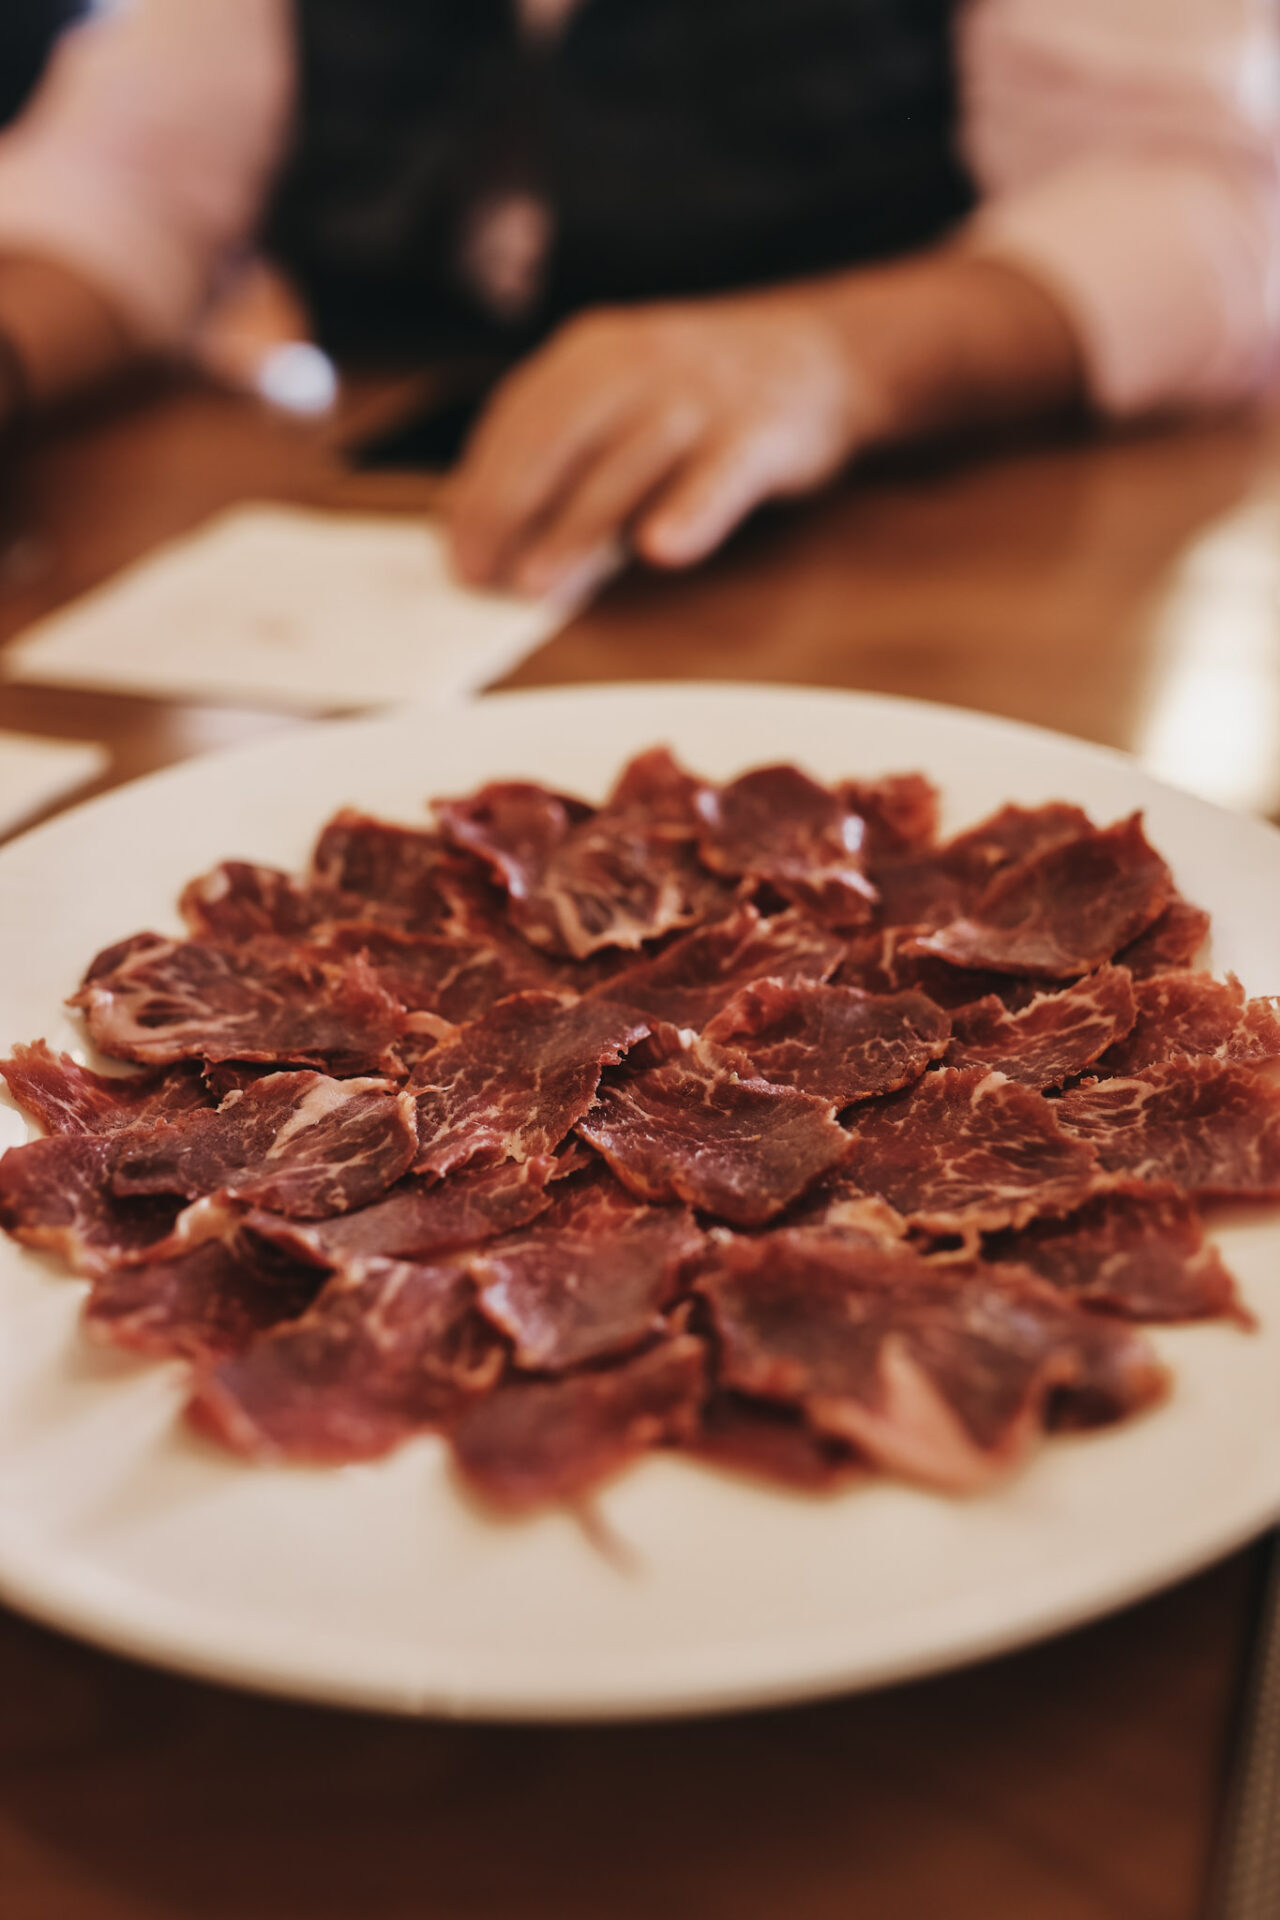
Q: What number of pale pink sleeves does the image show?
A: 2